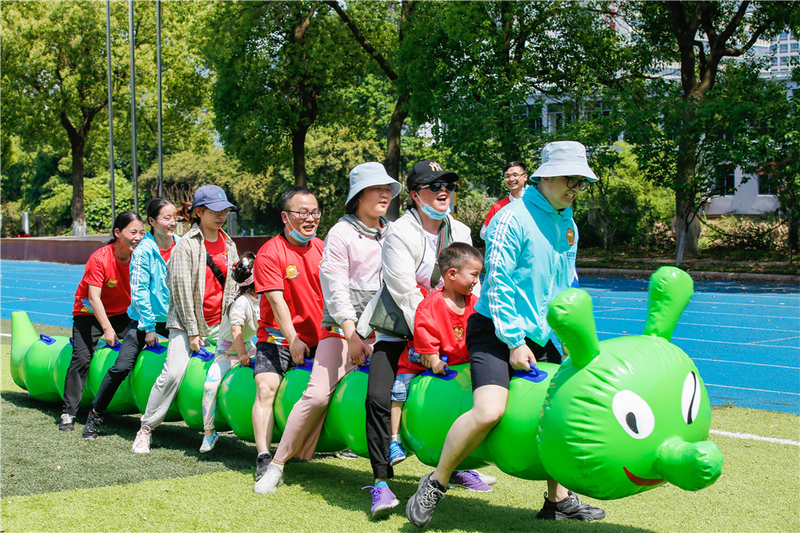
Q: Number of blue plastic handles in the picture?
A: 10